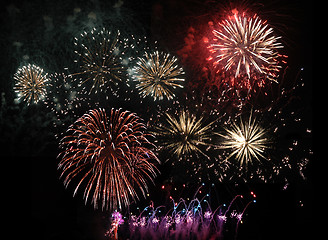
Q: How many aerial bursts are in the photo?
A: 7